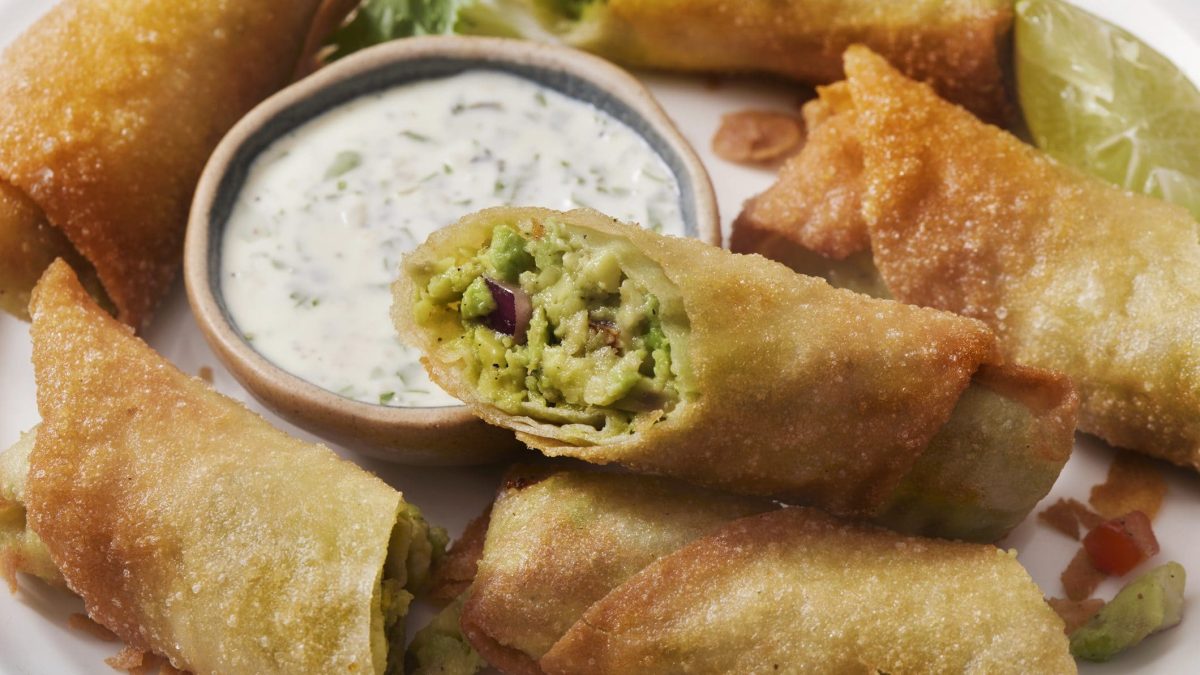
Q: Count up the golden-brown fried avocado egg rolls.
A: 6